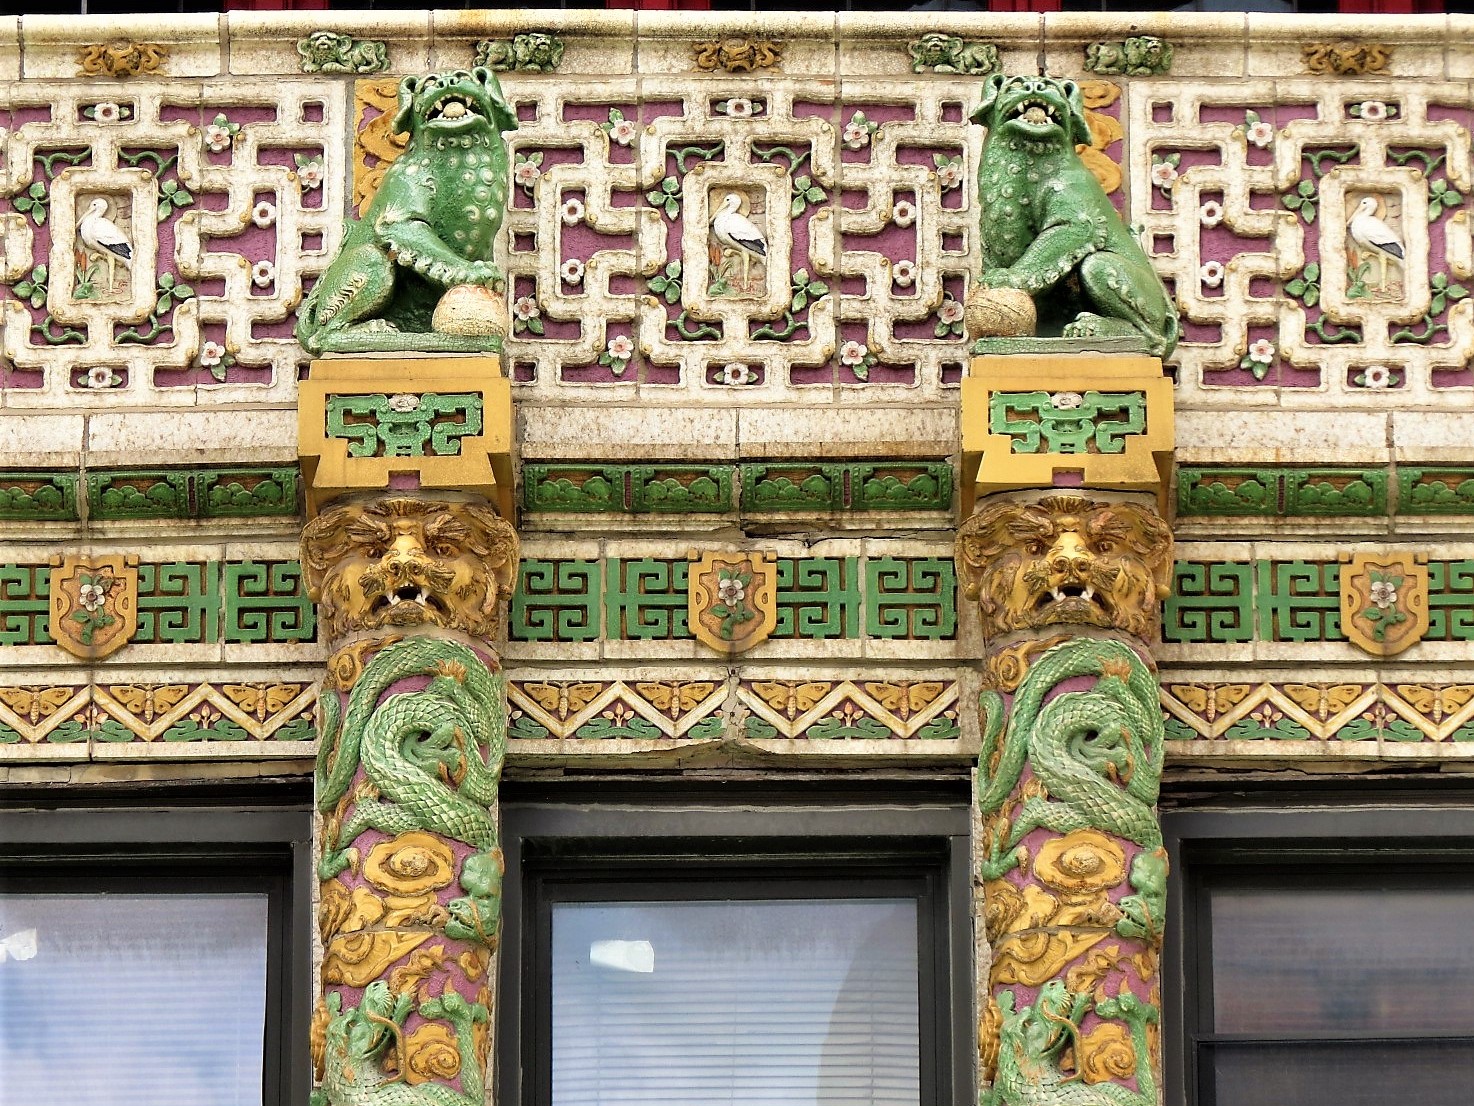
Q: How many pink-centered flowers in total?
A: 14